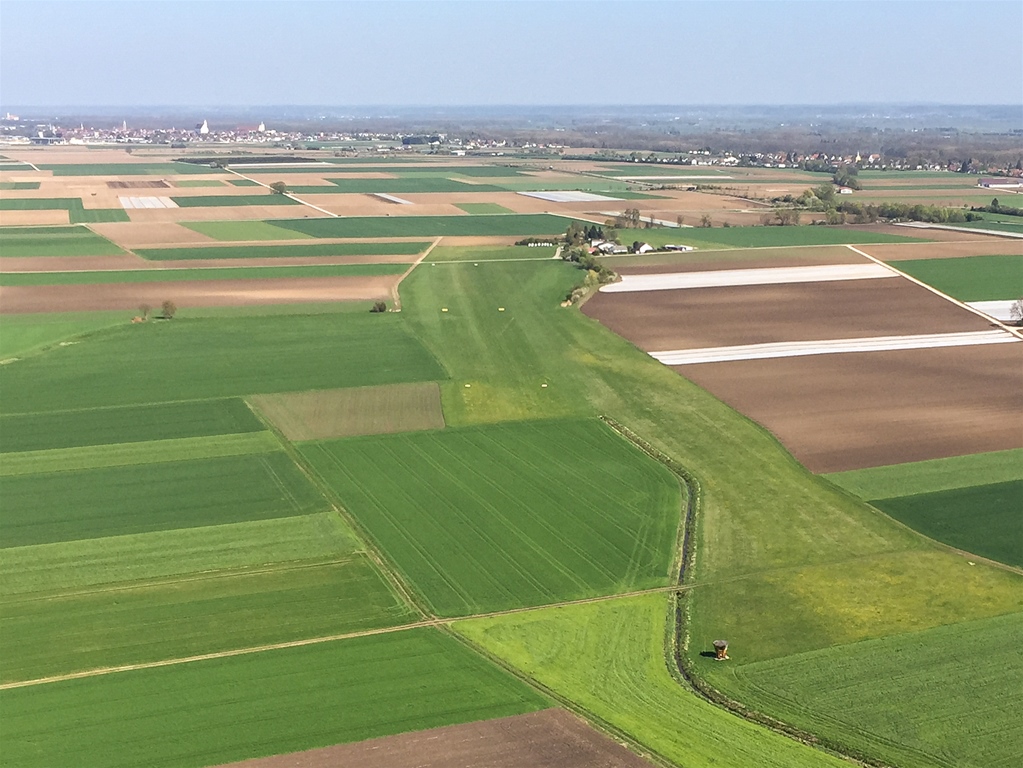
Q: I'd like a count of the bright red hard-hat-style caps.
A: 0